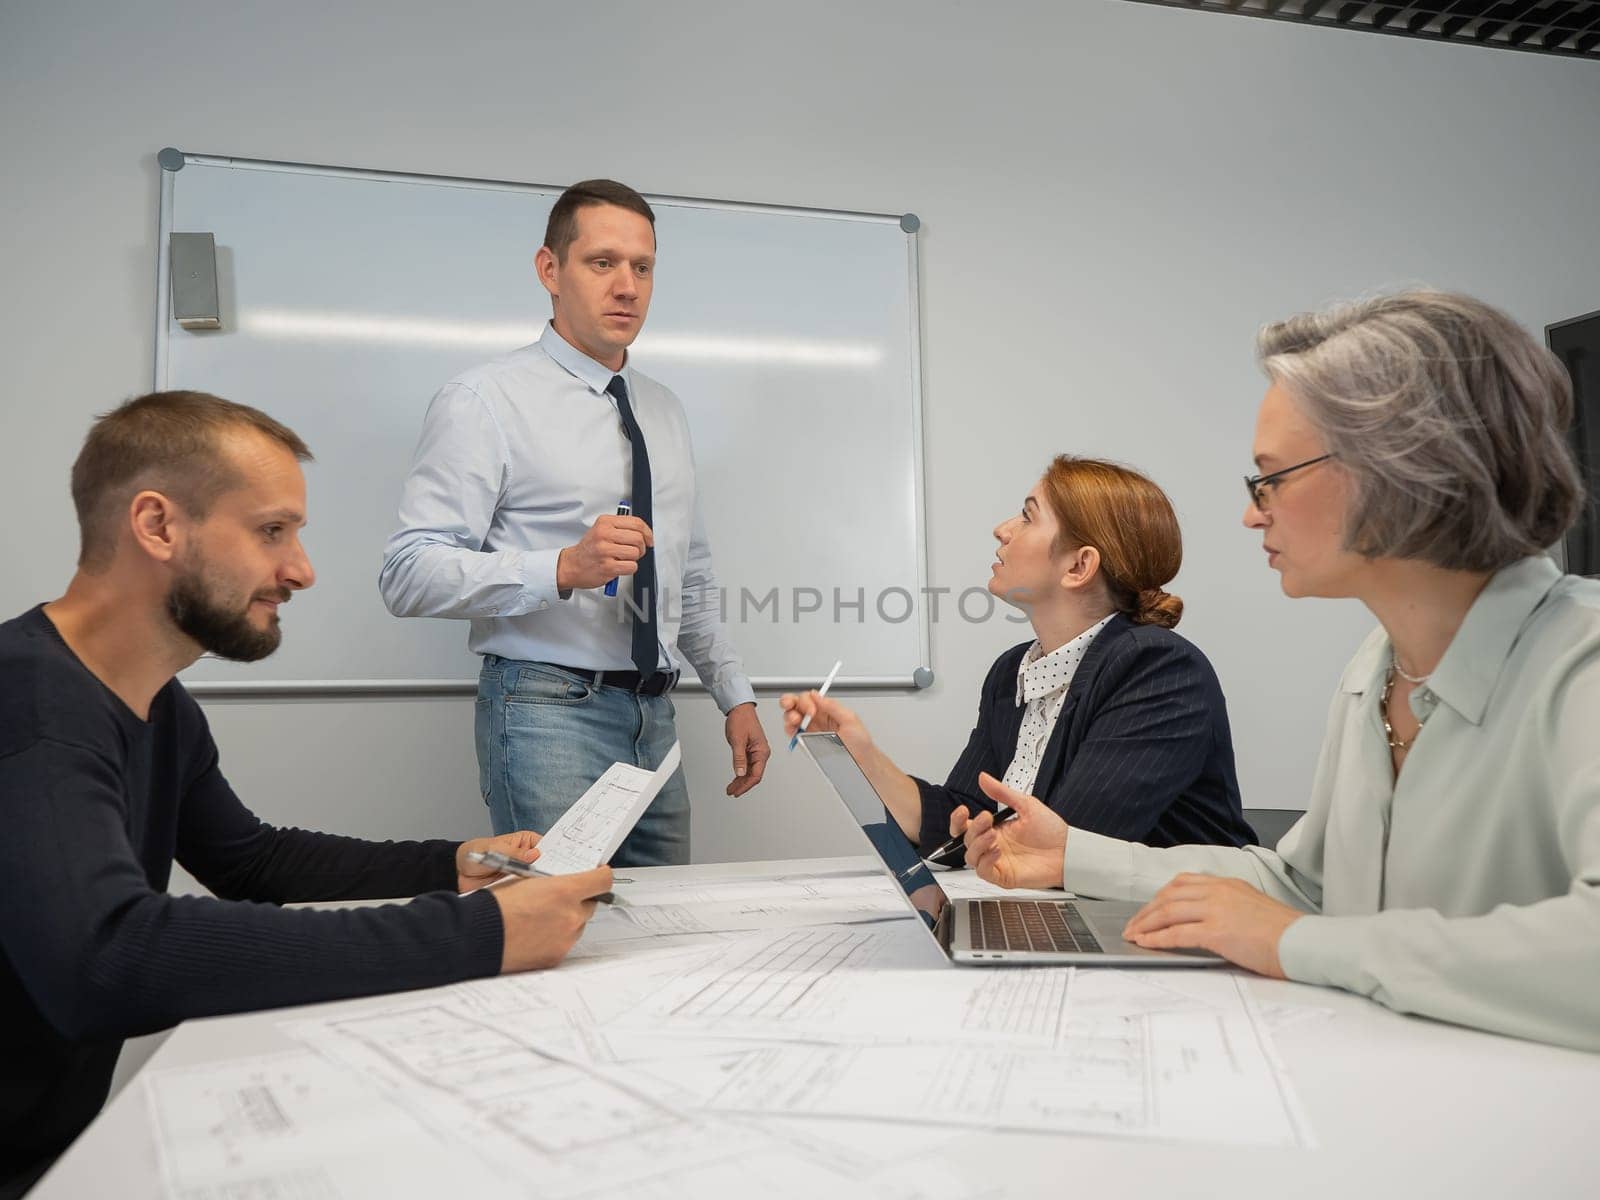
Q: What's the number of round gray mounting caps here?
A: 3